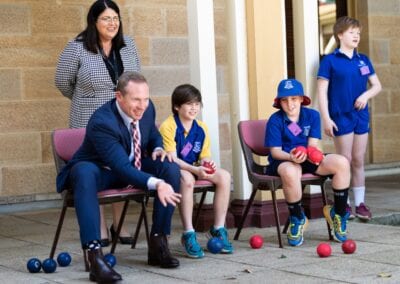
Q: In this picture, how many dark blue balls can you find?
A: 5